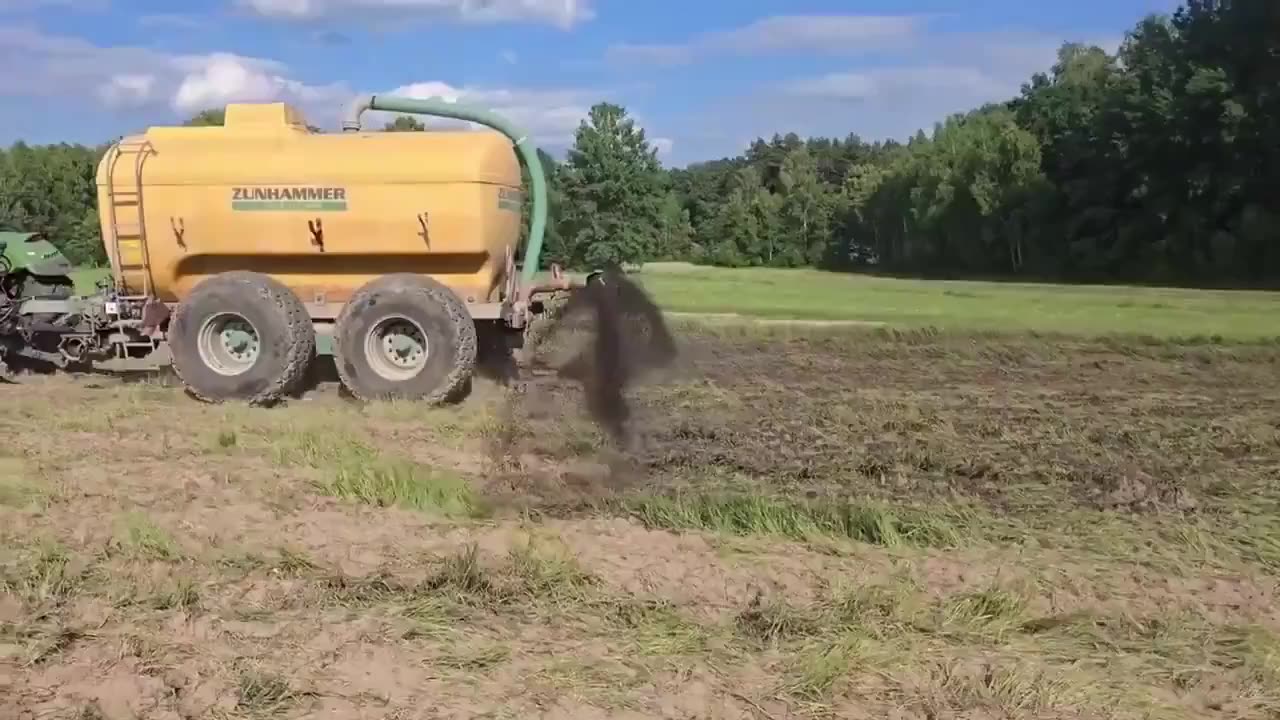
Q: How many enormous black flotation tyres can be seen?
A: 2